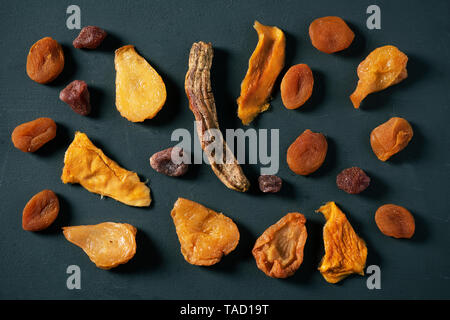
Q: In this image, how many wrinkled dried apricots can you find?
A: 8